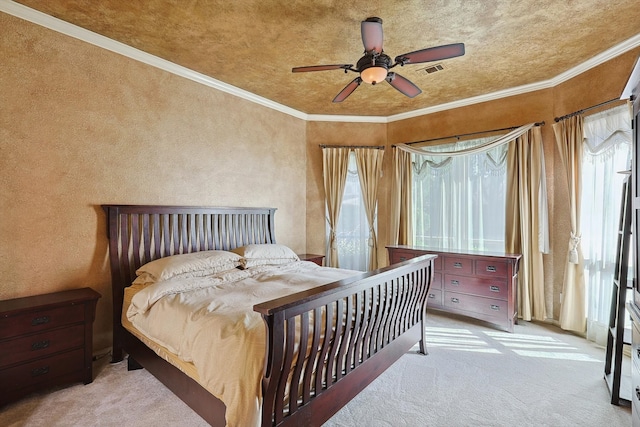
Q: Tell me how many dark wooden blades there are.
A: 5